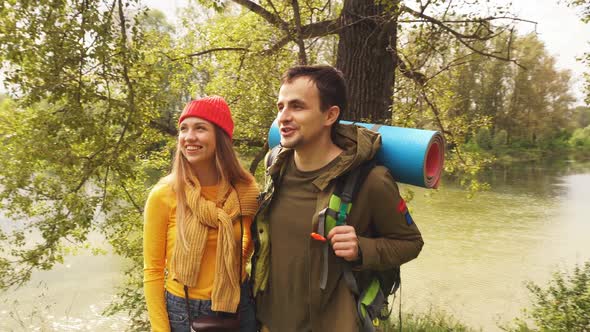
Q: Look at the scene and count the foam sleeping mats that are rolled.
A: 1